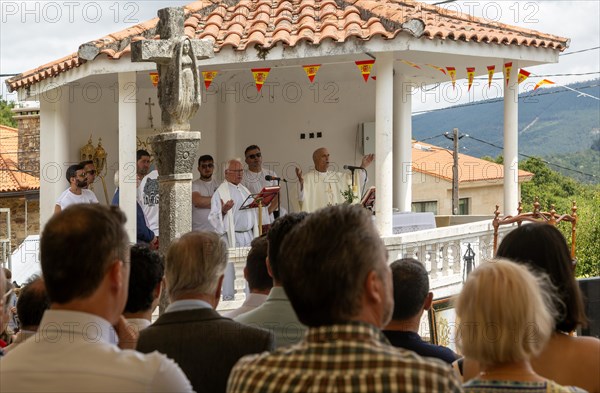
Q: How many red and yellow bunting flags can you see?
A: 13